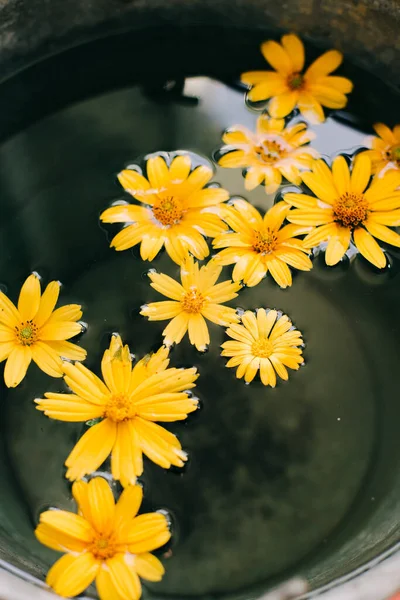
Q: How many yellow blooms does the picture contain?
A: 11